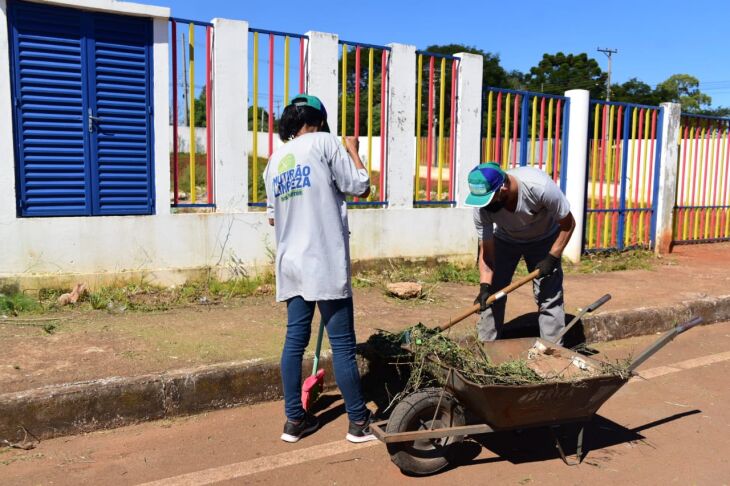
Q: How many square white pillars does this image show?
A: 5